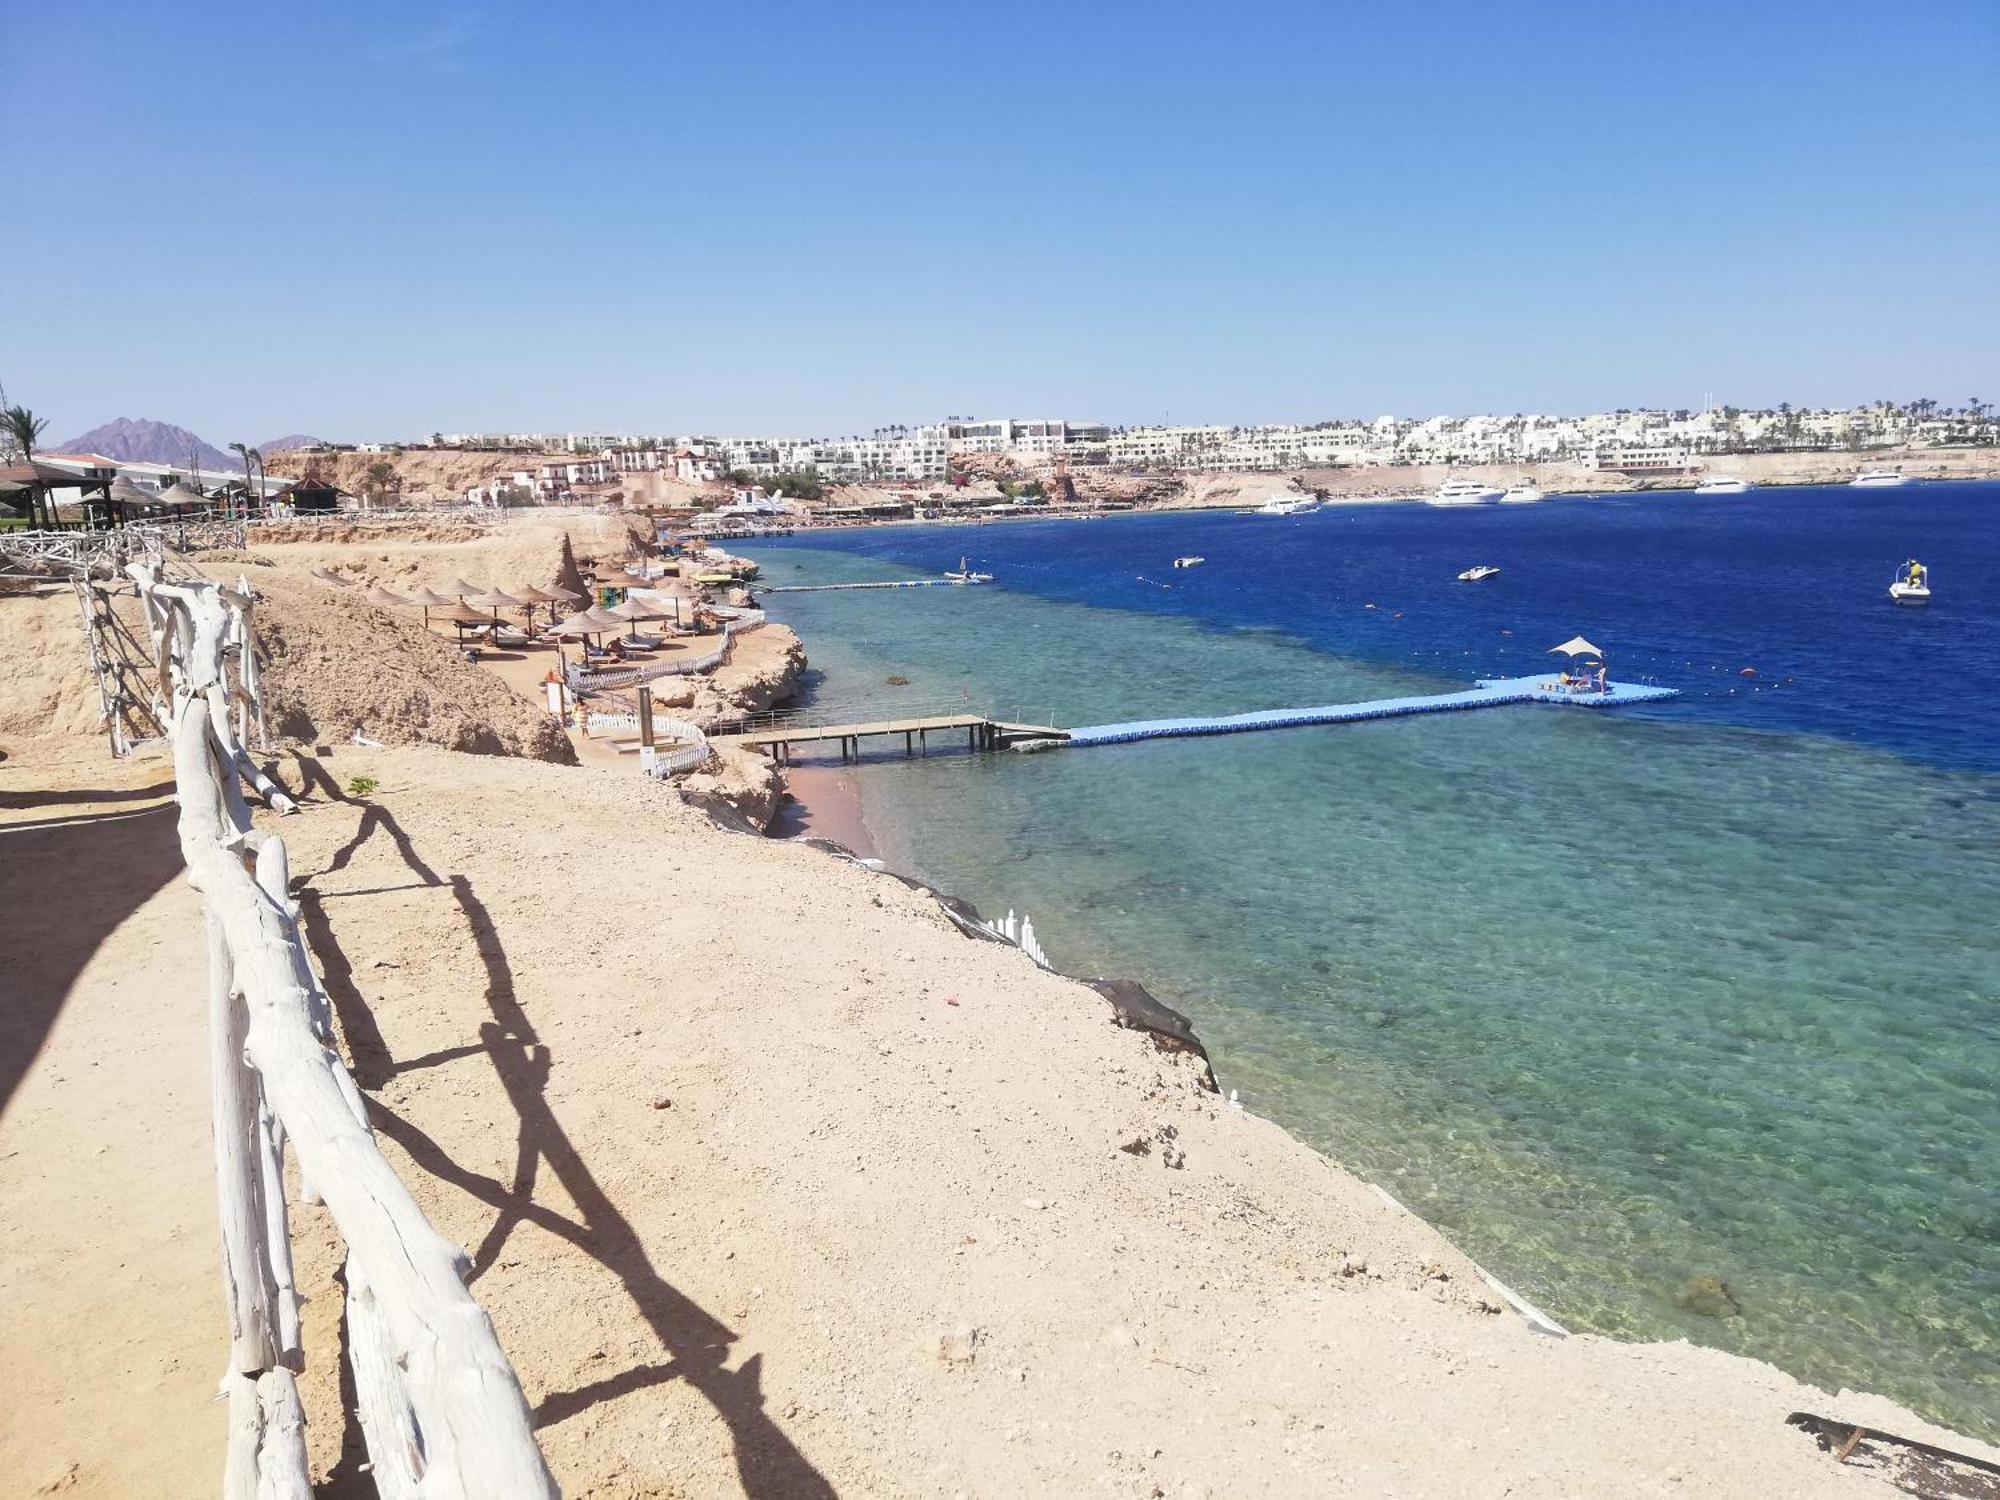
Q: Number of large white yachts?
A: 5